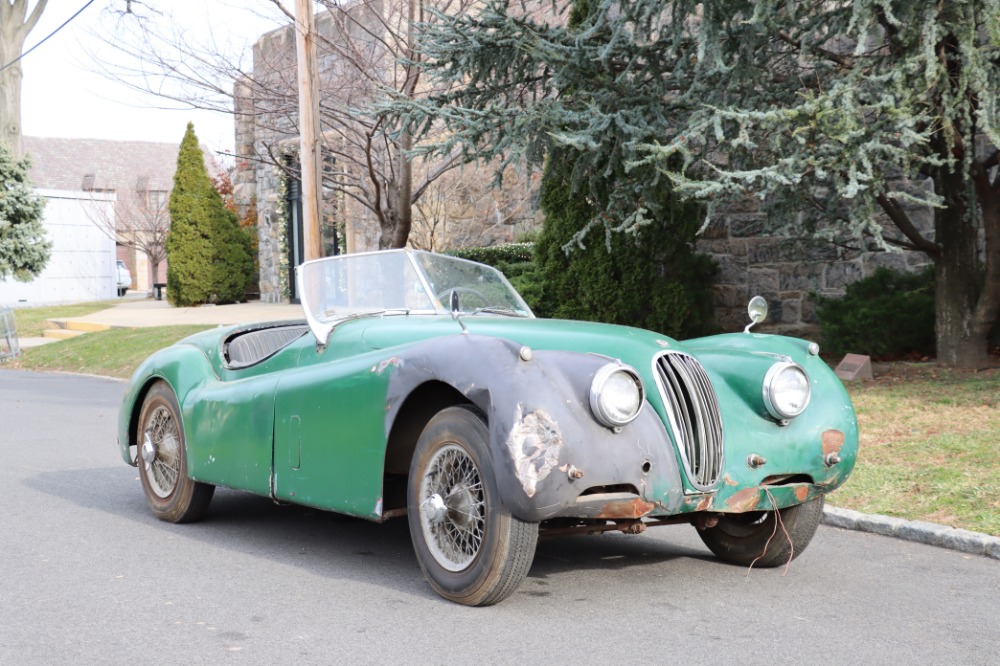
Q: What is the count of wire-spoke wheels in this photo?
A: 2